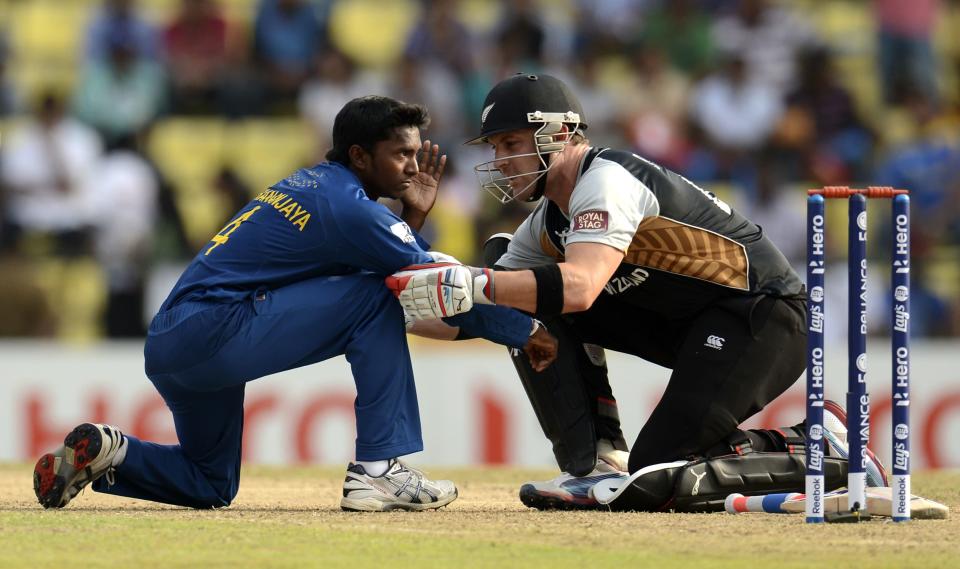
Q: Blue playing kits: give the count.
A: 1